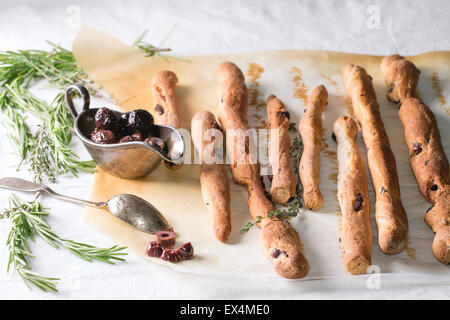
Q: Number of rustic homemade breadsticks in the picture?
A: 8